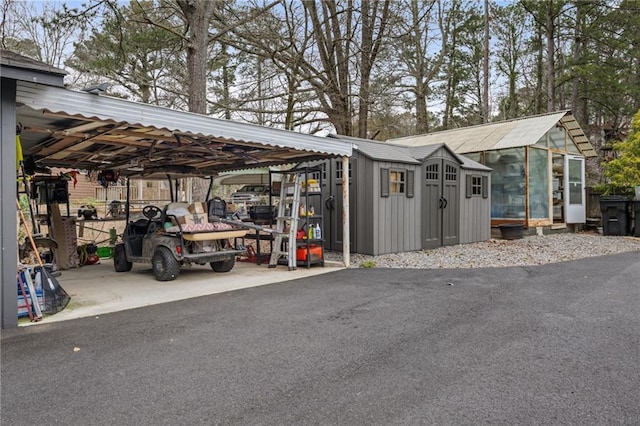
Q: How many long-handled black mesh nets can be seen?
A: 1